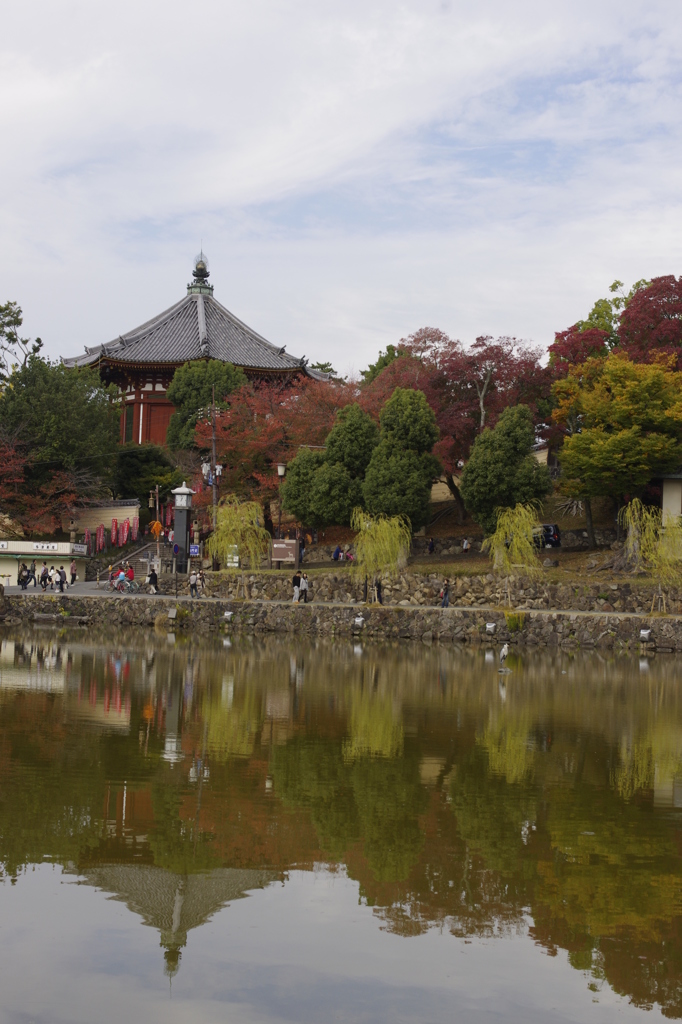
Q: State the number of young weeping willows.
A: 4